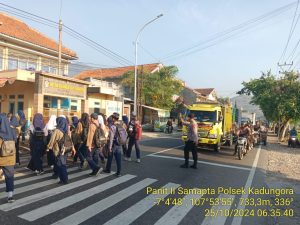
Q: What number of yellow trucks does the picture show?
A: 1